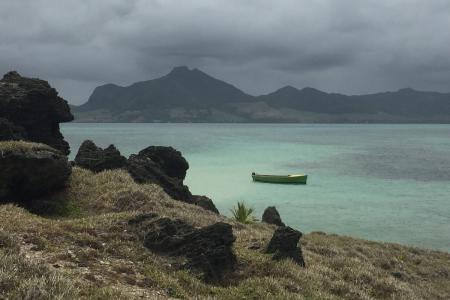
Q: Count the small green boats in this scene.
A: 1